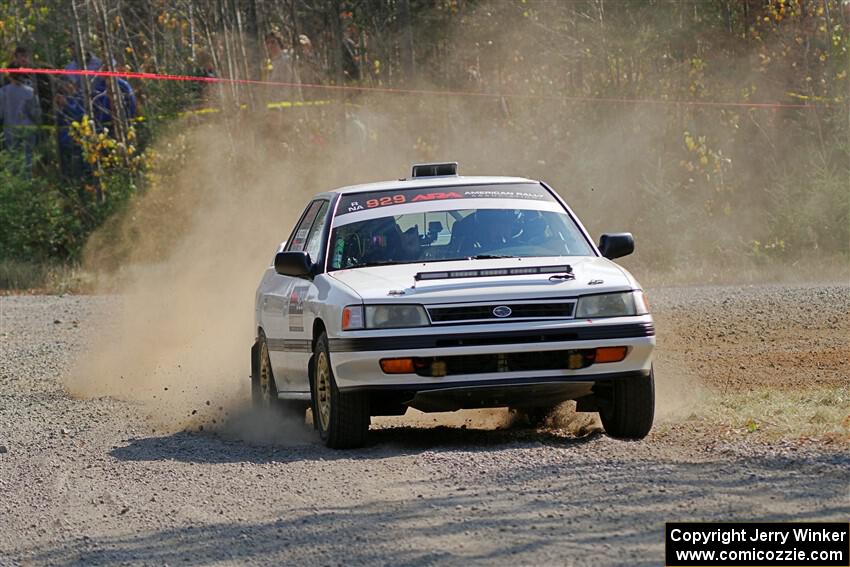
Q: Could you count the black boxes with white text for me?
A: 1